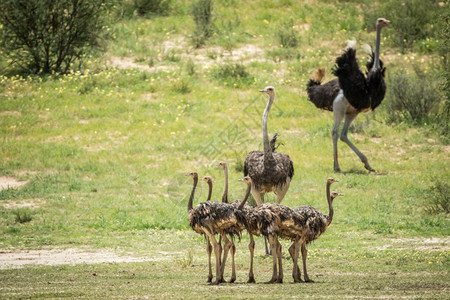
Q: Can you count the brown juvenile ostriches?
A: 6